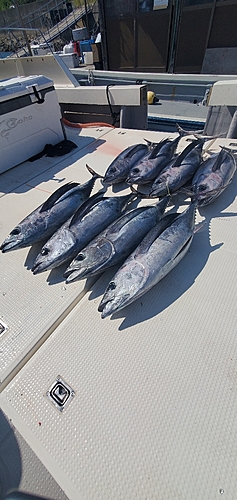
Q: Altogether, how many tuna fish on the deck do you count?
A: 8